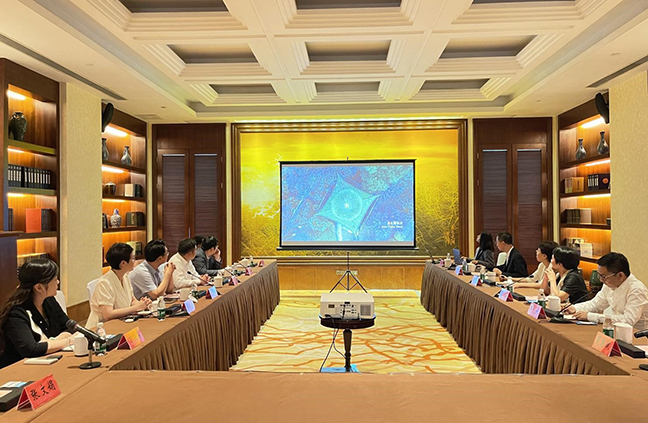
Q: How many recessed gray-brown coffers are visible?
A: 9